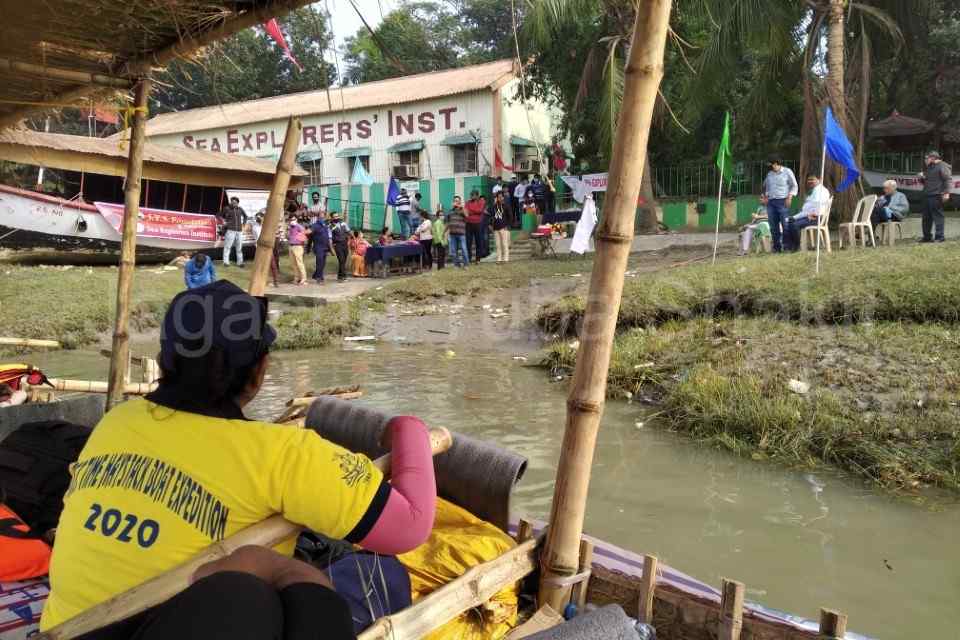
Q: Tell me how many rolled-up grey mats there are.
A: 1